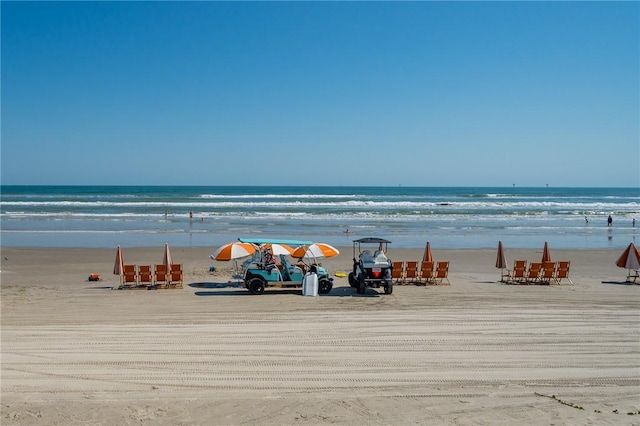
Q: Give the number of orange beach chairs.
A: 12